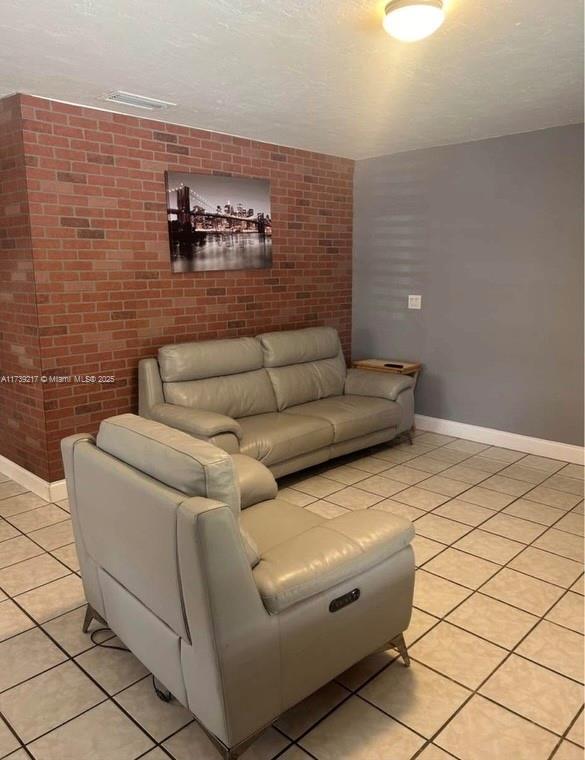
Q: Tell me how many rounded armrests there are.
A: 4